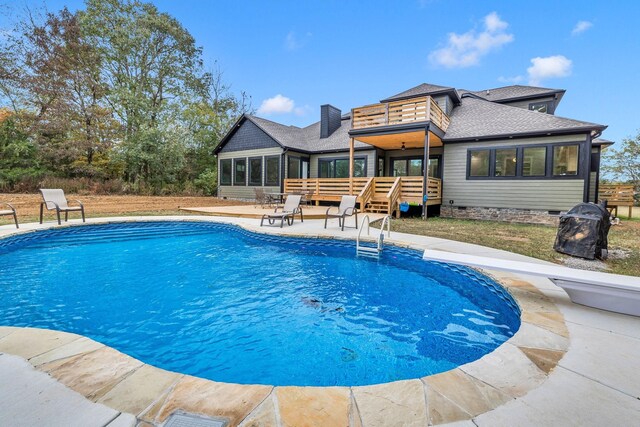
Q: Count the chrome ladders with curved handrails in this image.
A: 1